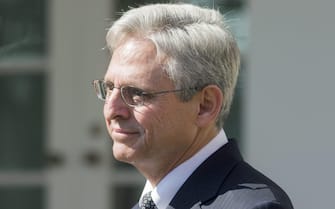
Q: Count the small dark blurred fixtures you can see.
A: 3